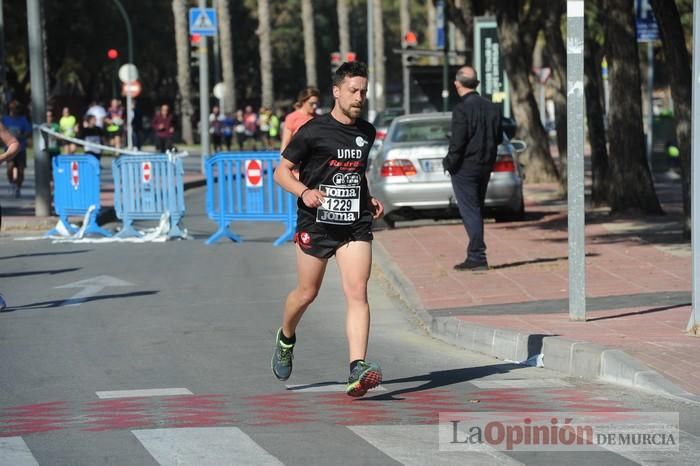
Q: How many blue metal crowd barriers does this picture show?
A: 3